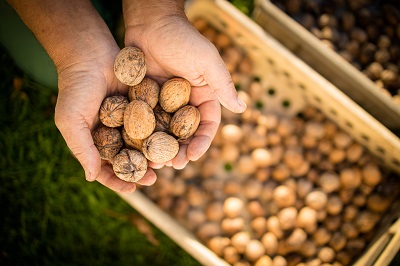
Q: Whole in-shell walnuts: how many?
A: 11